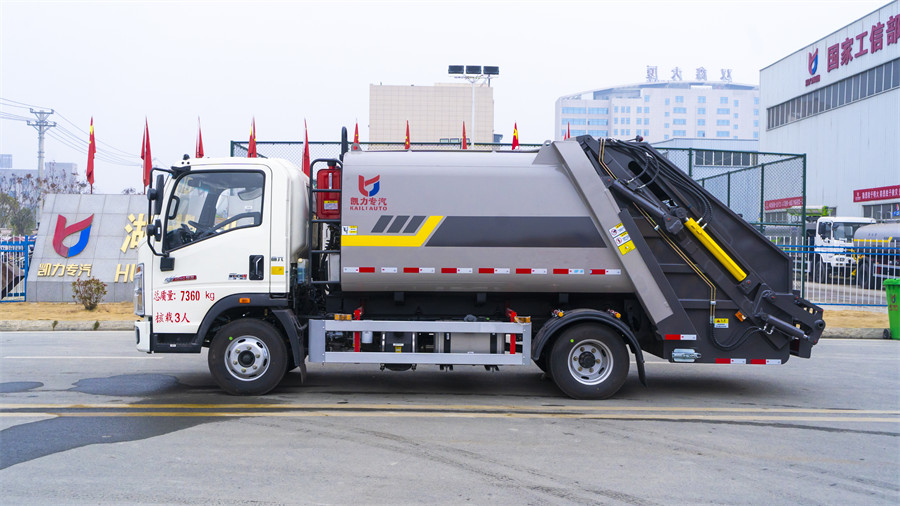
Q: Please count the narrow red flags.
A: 10